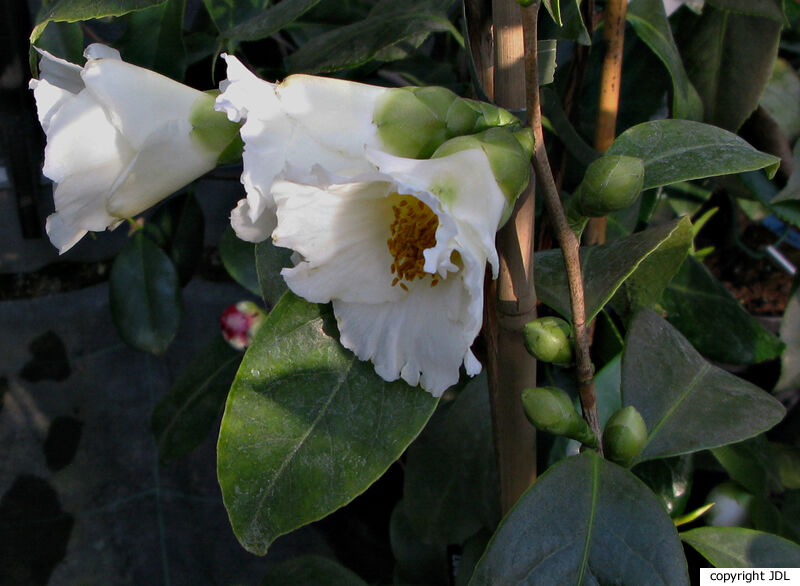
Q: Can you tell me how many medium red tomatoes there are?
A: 0